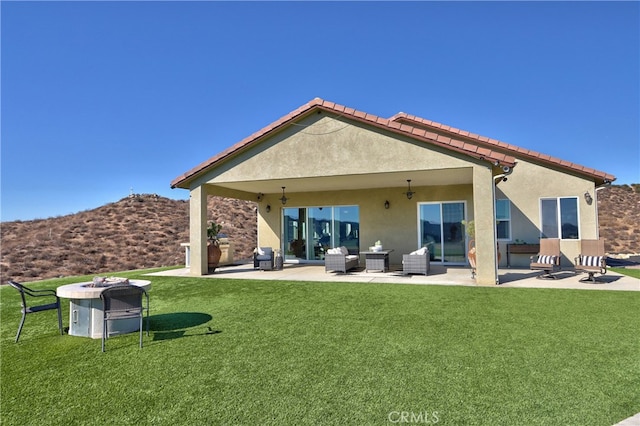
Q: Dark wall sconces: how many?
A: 3